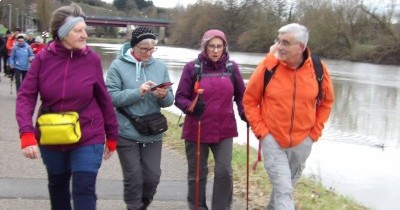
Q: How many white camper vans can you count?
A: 0